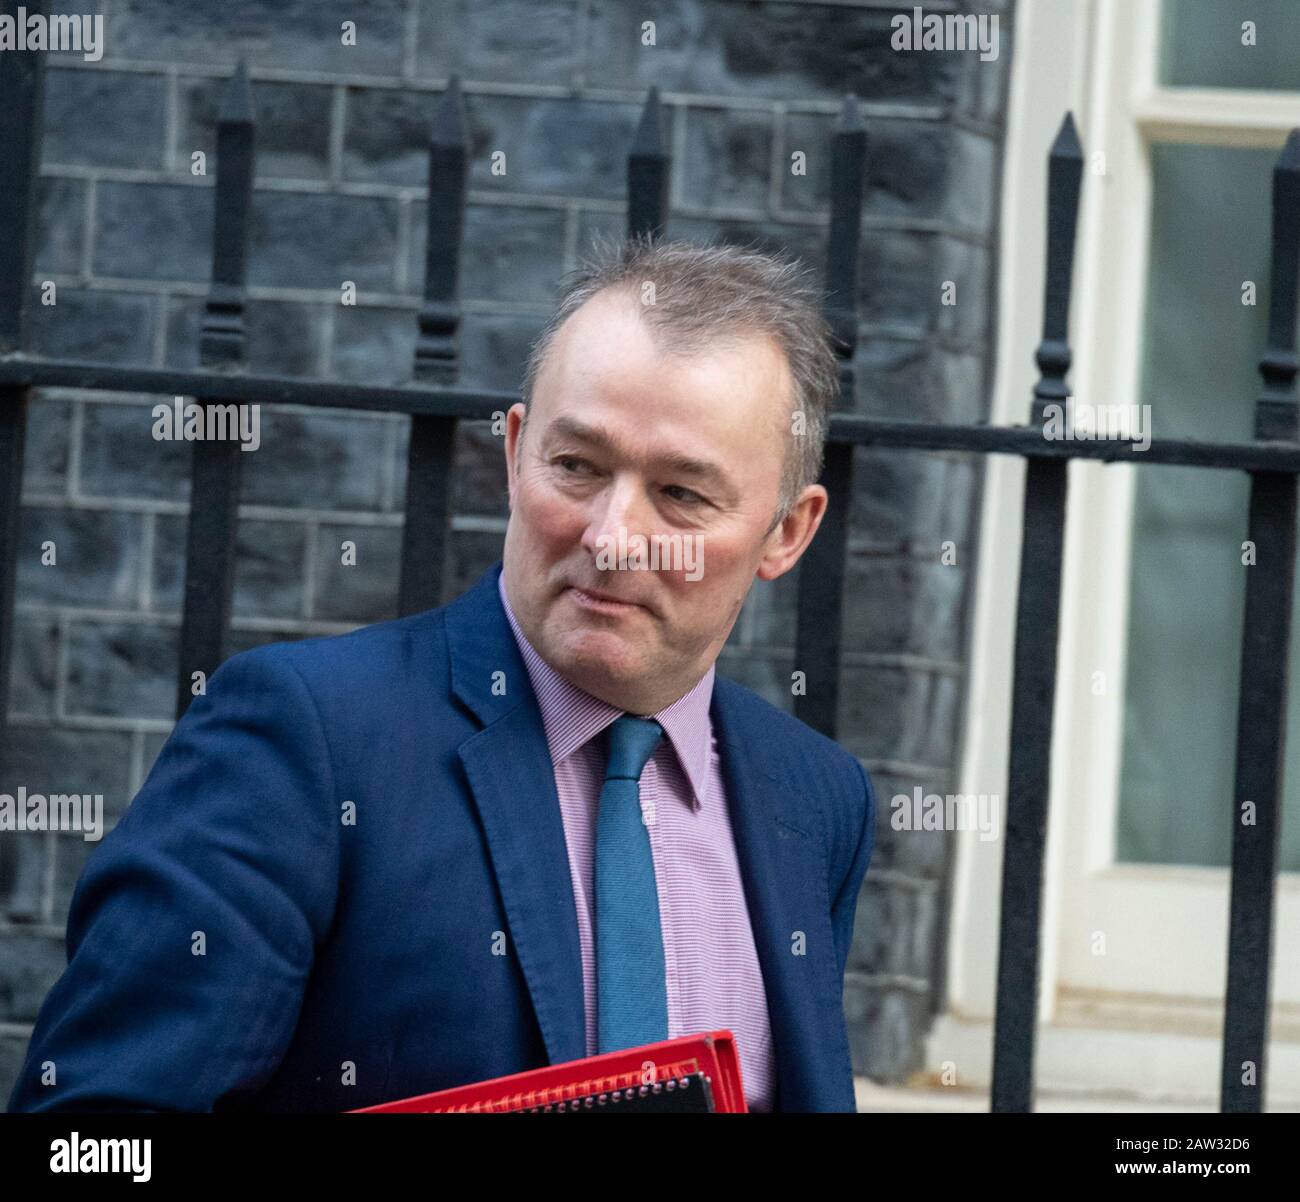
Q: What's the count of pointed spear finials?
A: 6